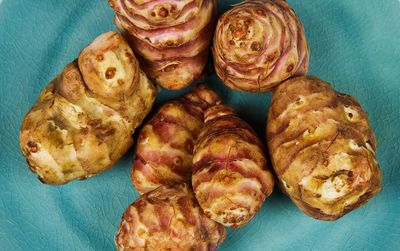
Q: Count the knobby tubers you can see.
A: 7